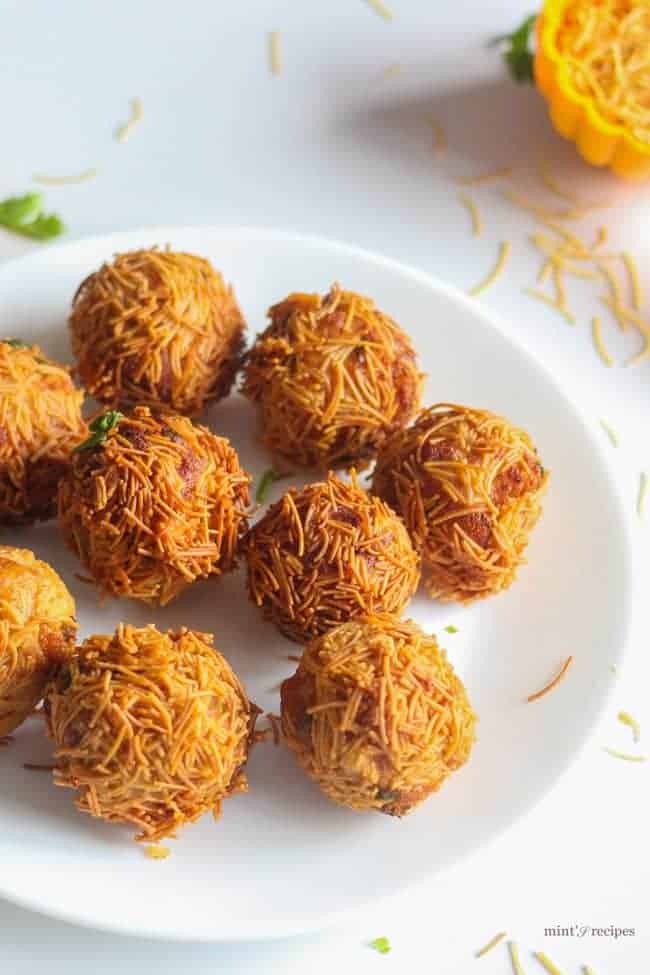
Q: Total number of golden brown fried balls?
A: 9